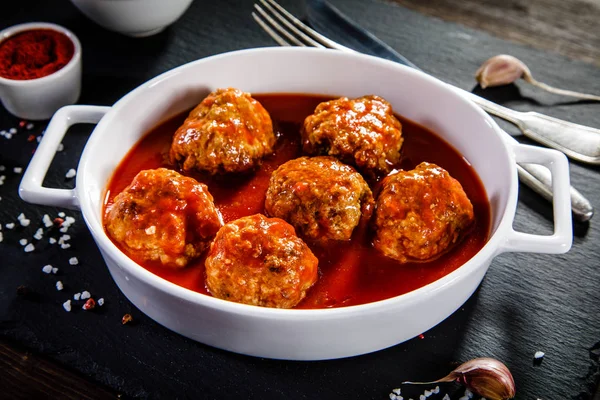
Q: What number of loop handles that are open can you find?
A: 2